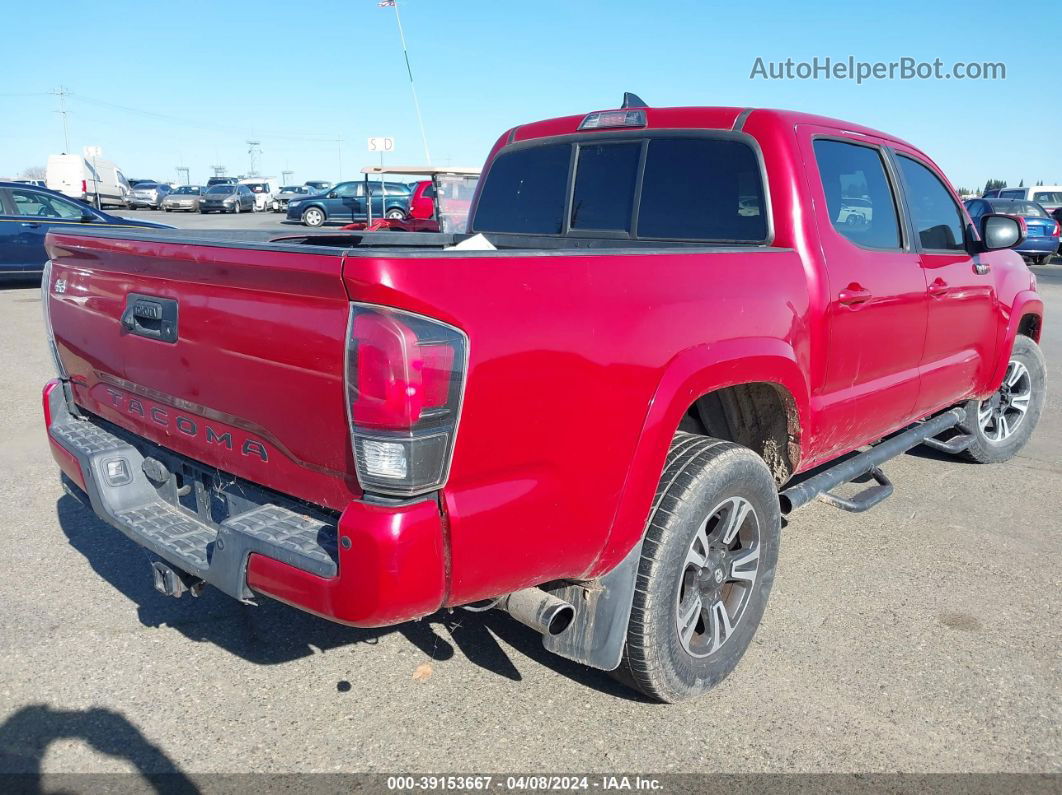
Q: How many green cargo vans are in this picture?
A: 0